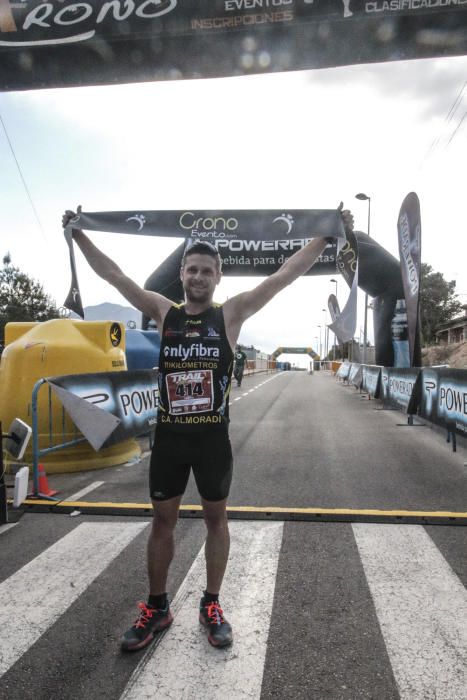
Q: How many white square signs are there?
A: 2